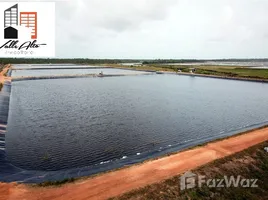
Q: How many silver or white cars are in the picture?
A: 0